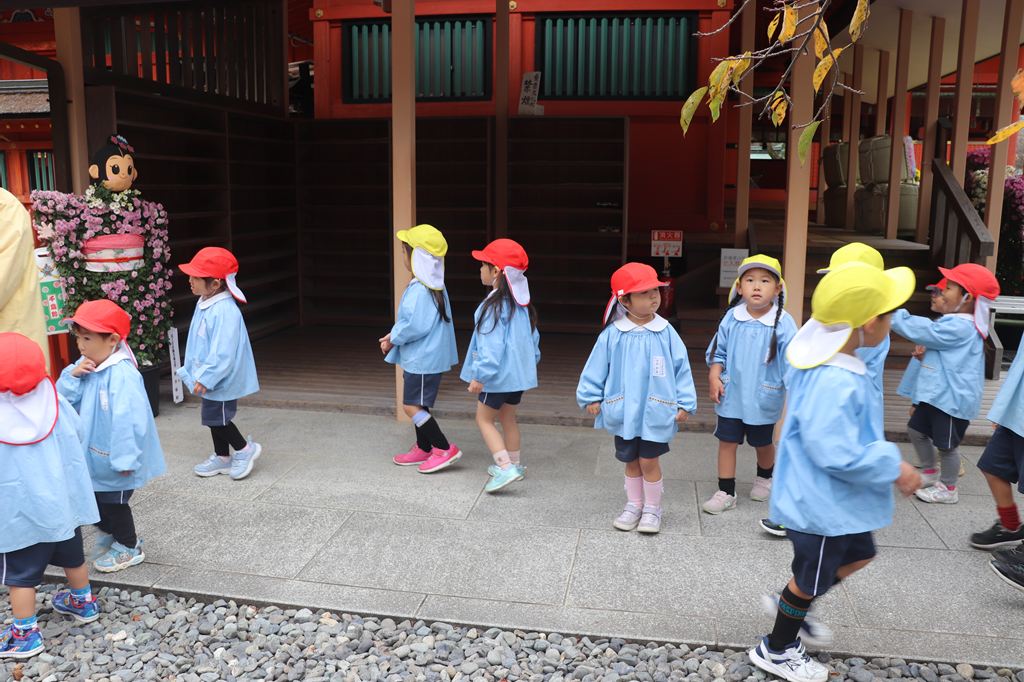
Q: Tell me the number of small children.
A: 12